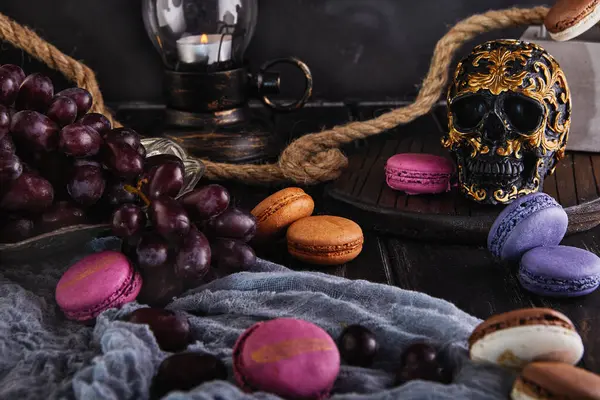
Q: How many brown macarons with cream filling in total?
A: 3